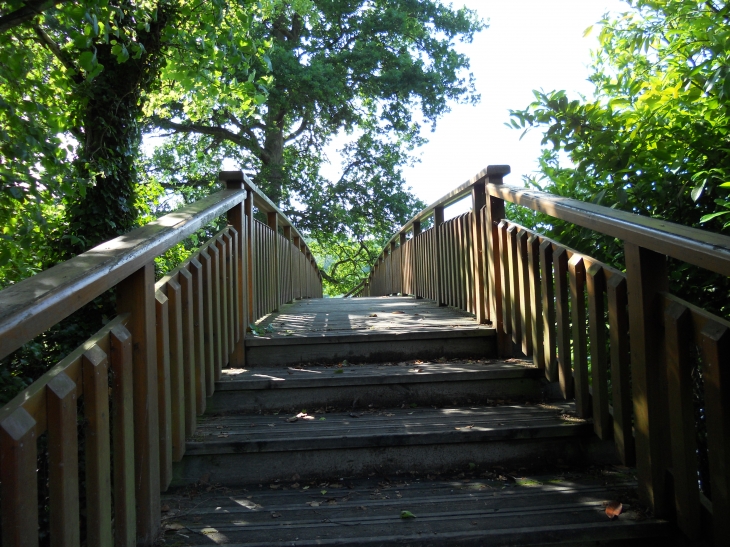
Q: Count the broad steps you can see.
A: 4